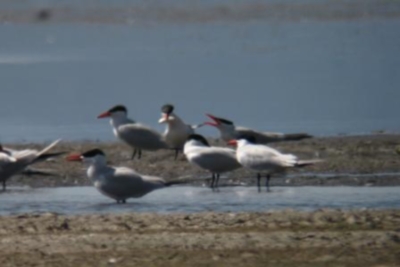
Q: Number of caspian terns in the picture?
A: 7